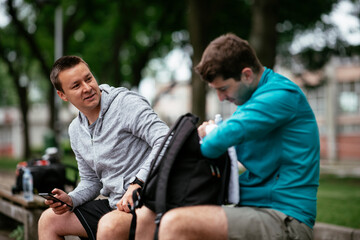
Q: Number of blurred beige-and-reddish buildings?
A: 1